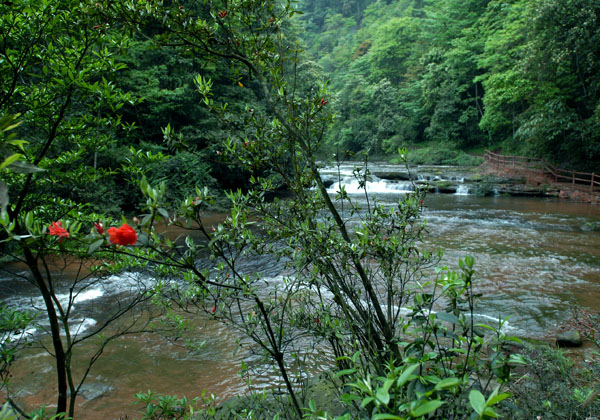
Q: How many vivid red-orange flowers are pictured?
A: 2